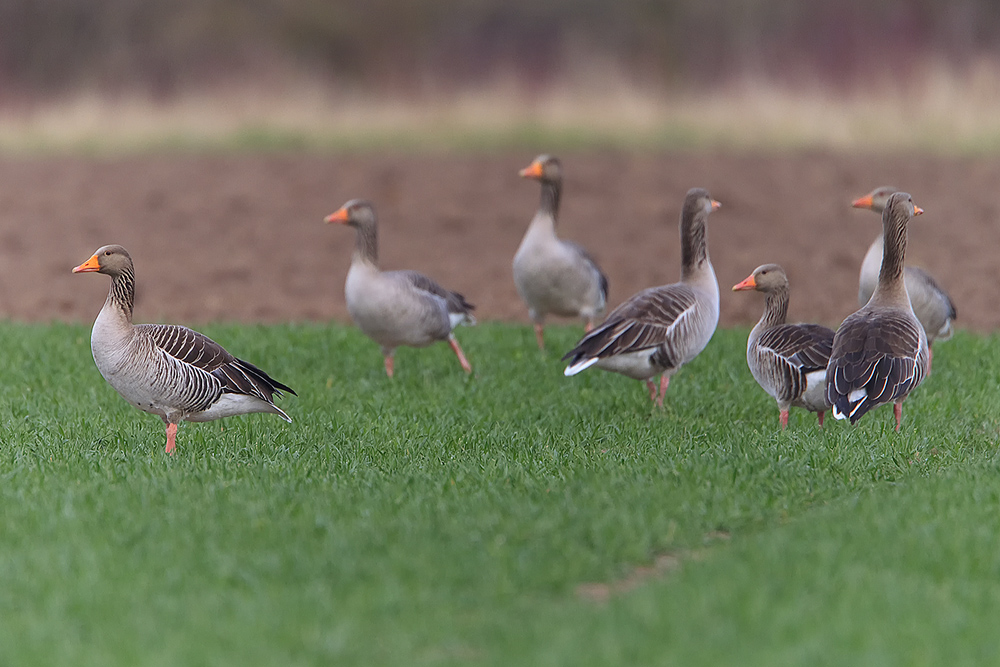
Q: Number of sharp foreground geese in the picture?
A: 4